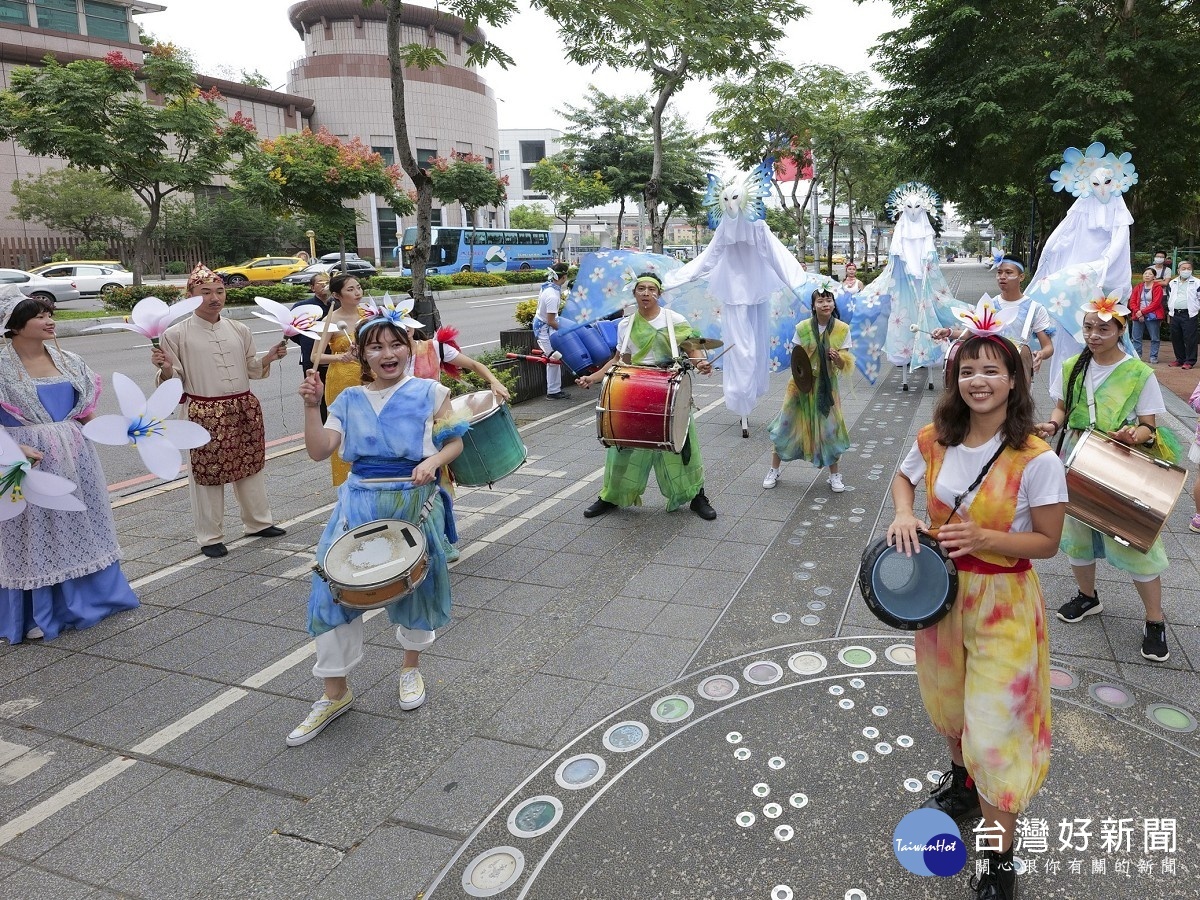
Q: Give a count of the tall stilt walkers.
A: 3